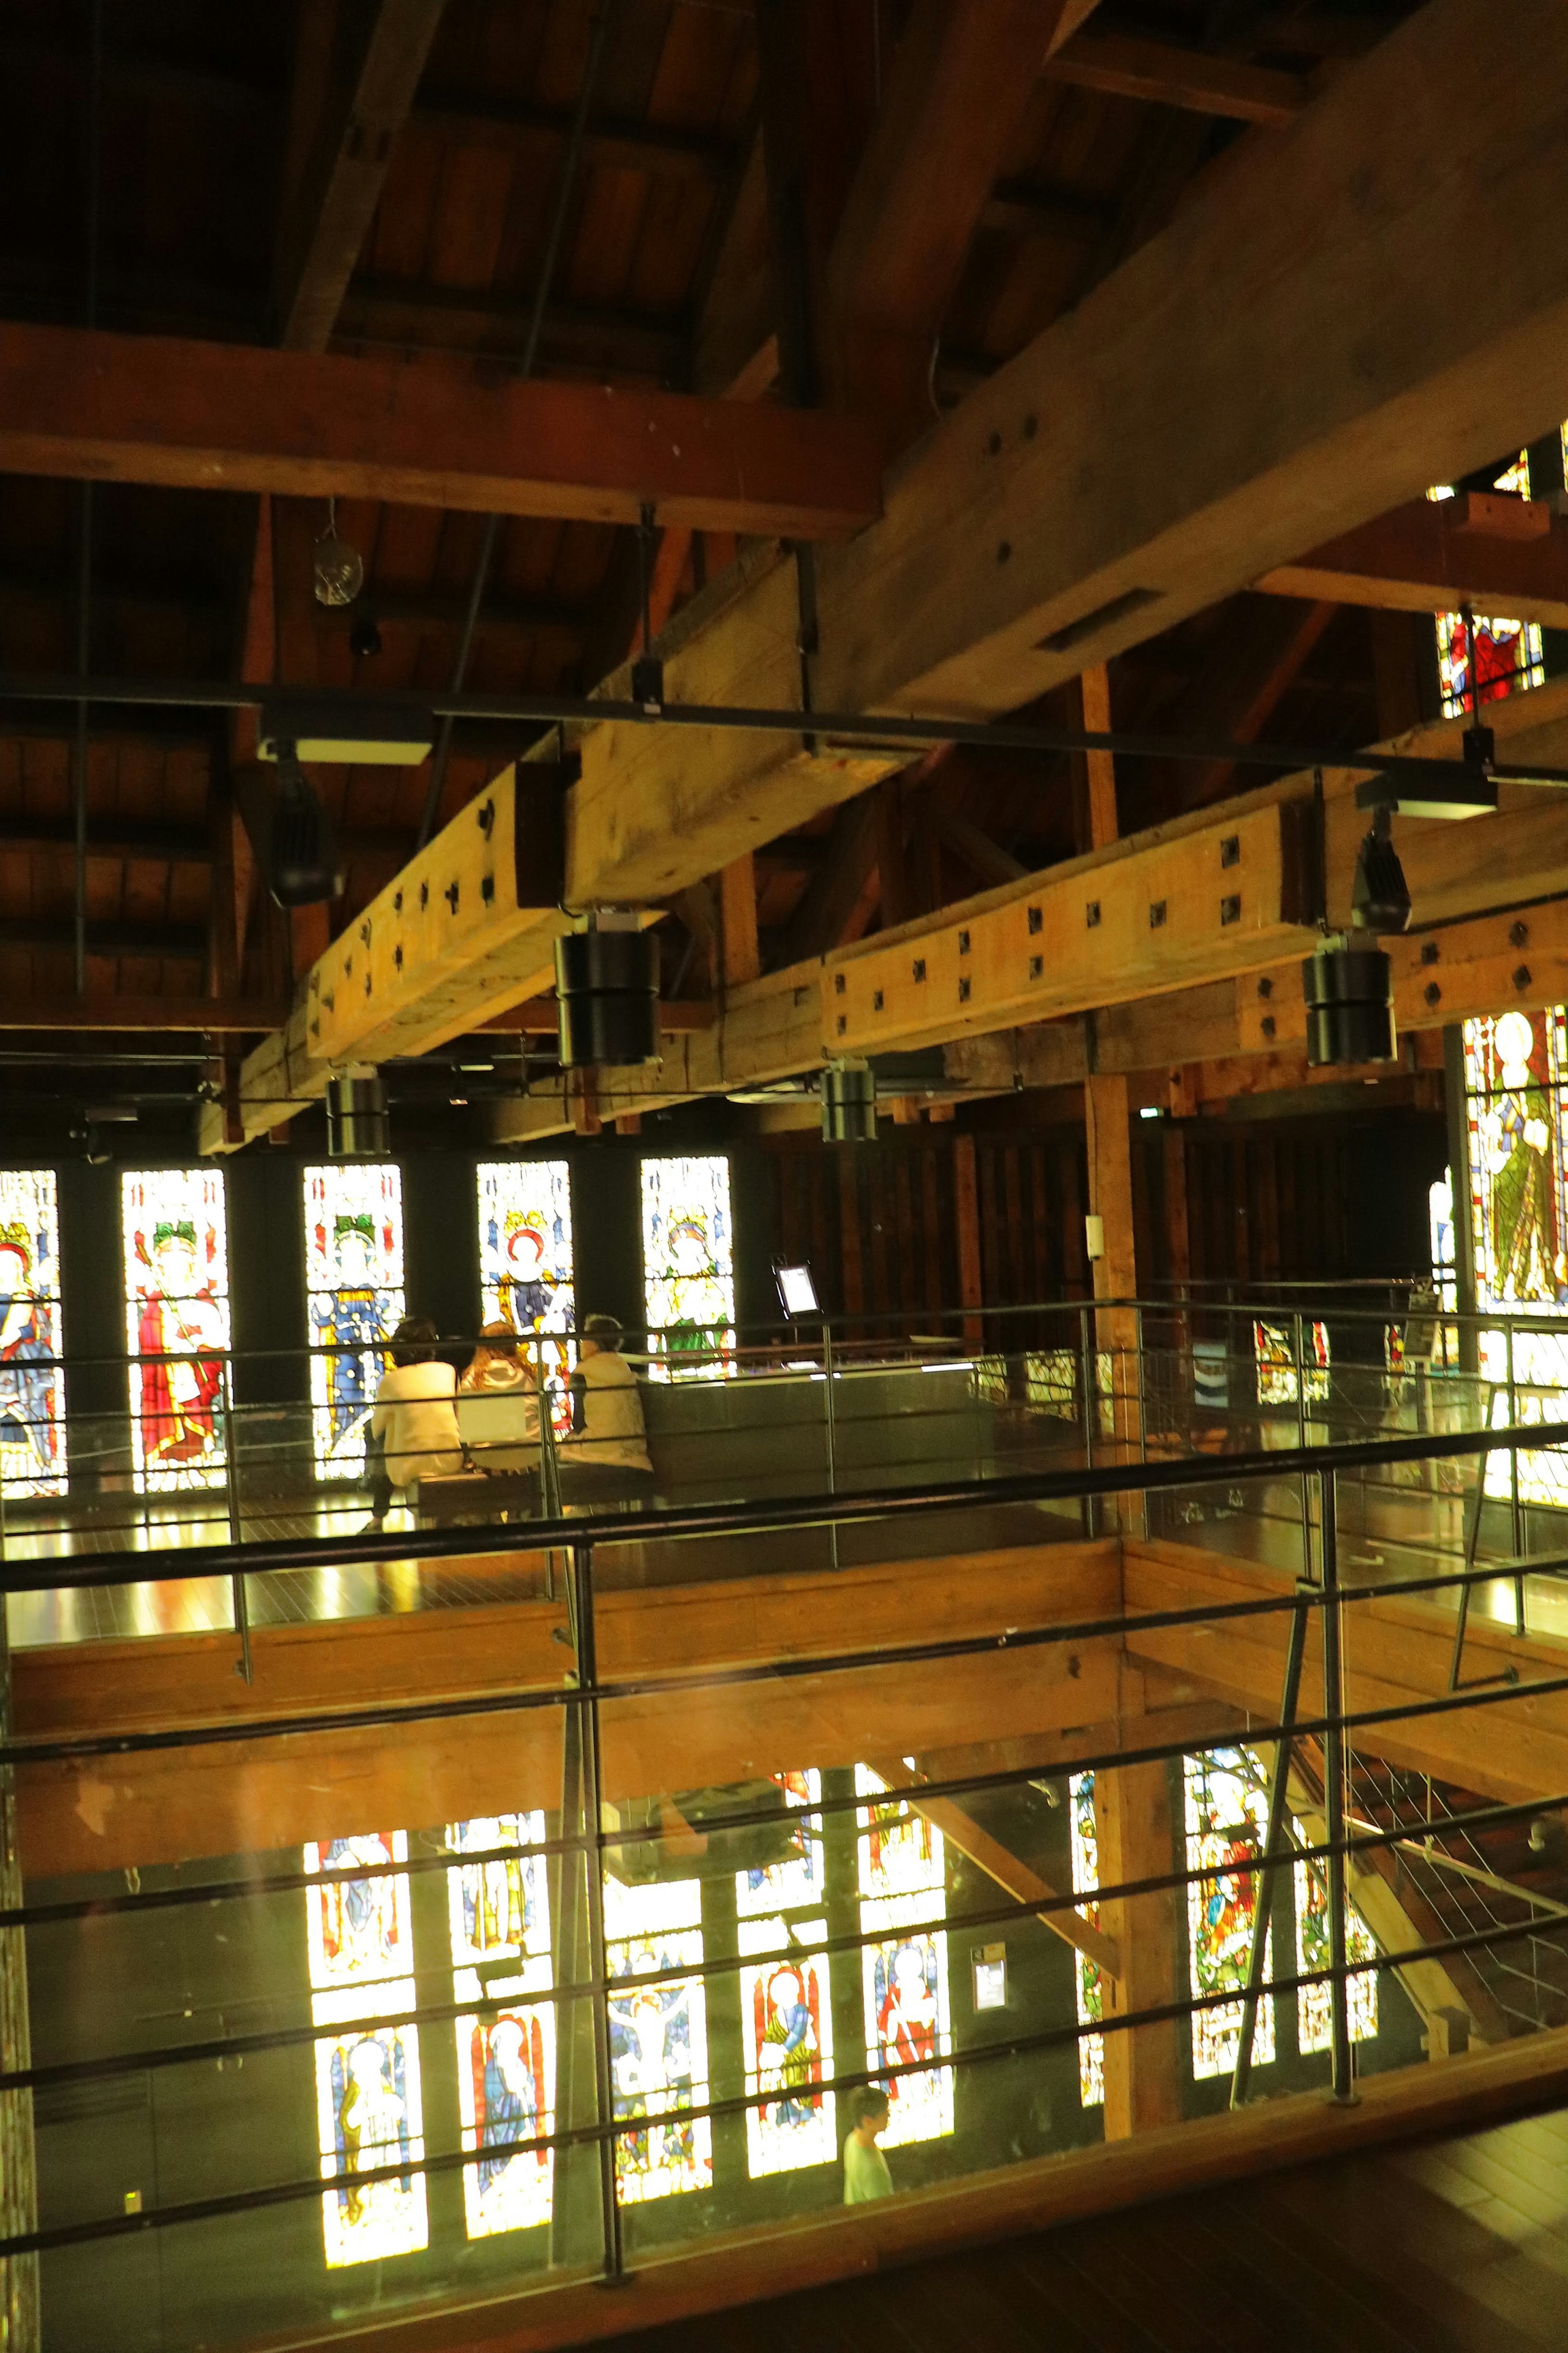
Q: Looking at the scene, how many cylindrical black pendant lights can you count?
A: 4